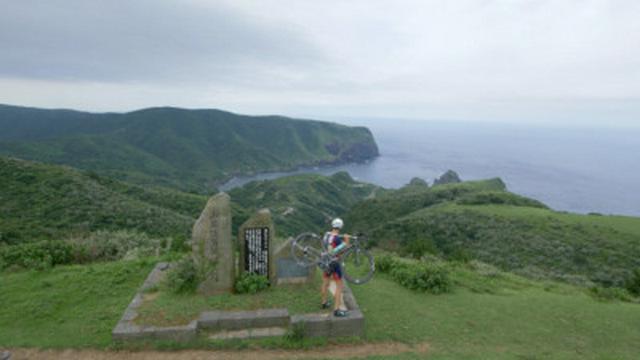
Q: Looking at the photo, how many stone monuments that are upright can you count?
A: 3